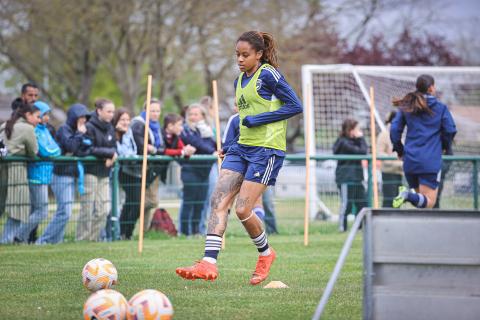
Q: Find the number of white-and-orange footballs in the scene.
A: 3